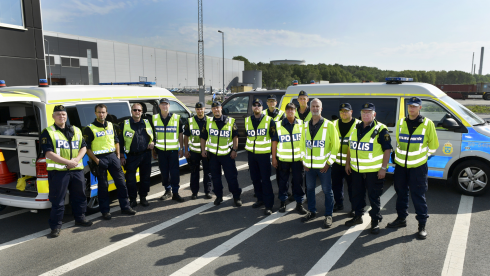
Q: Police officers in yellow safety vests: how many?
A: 14